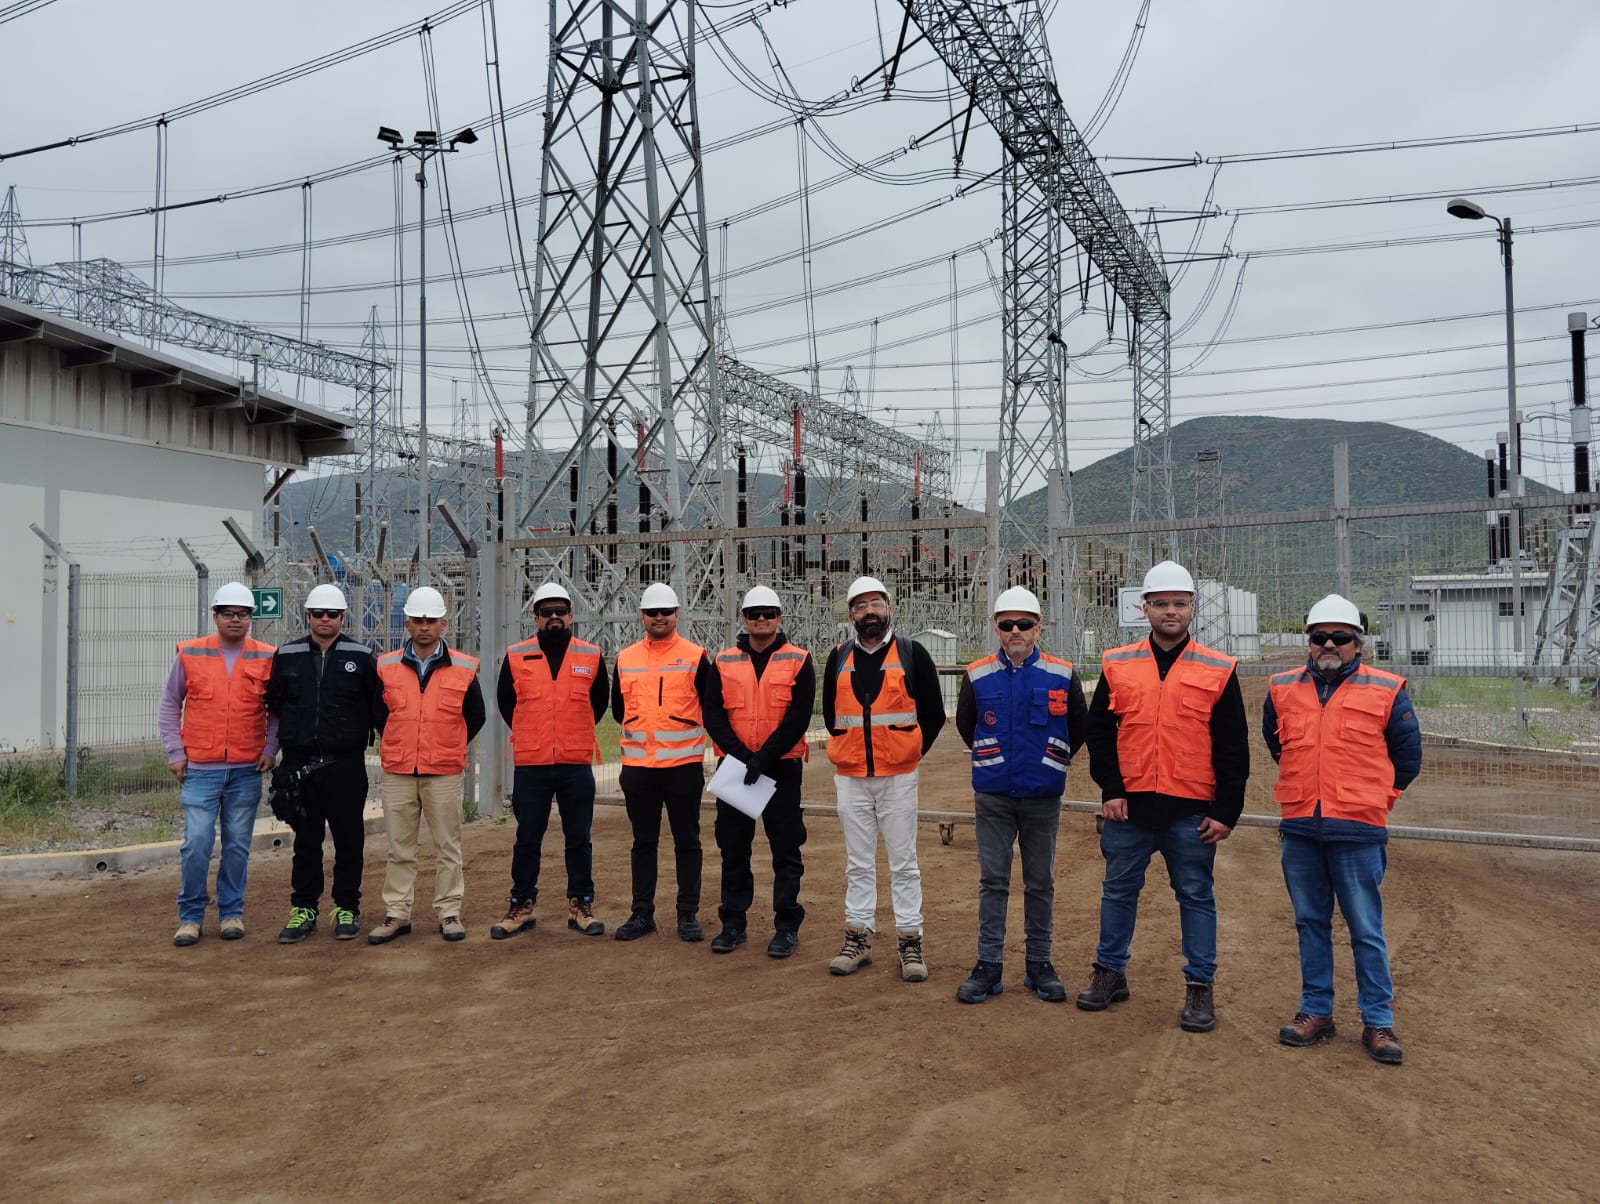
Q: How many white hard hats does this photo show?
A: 10